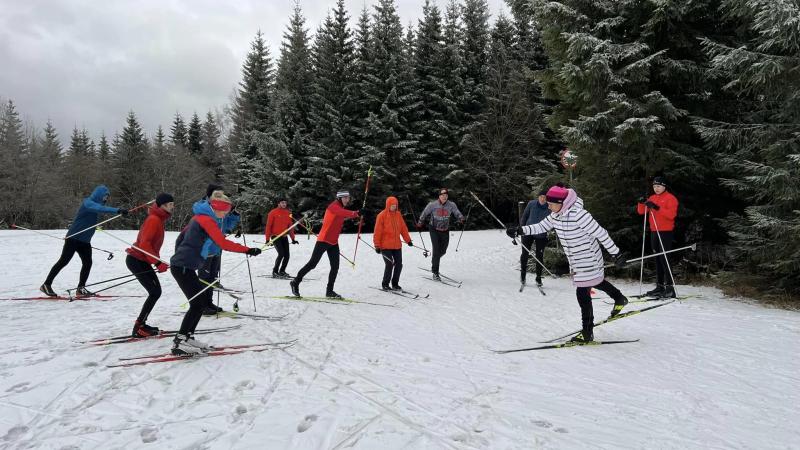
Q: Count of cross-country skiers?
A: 11